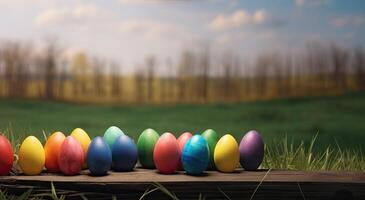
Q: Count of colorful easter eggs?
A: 15